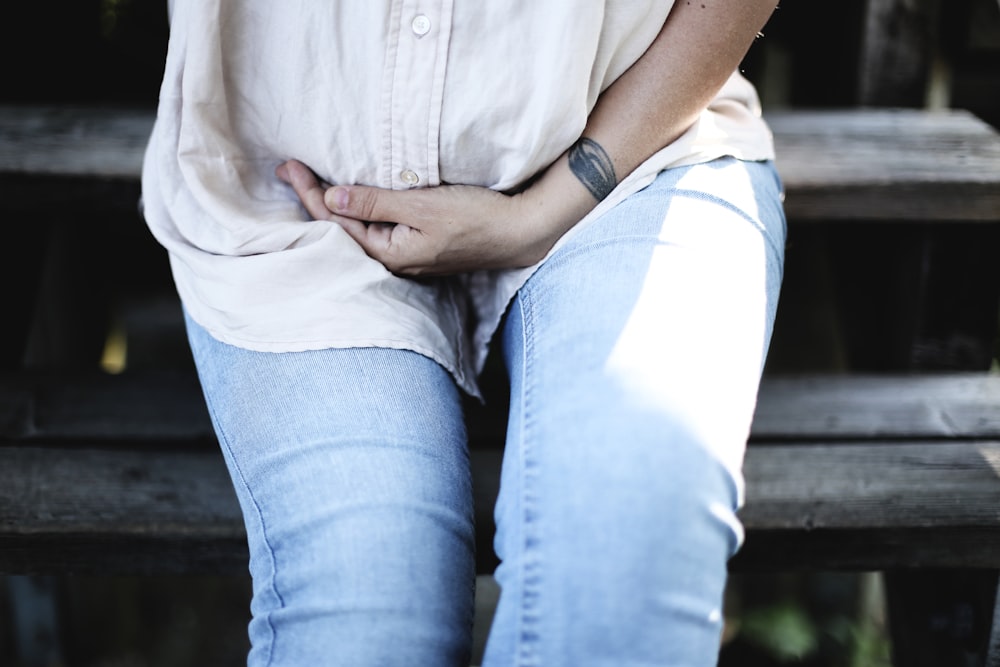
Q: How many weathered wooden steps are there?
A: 2